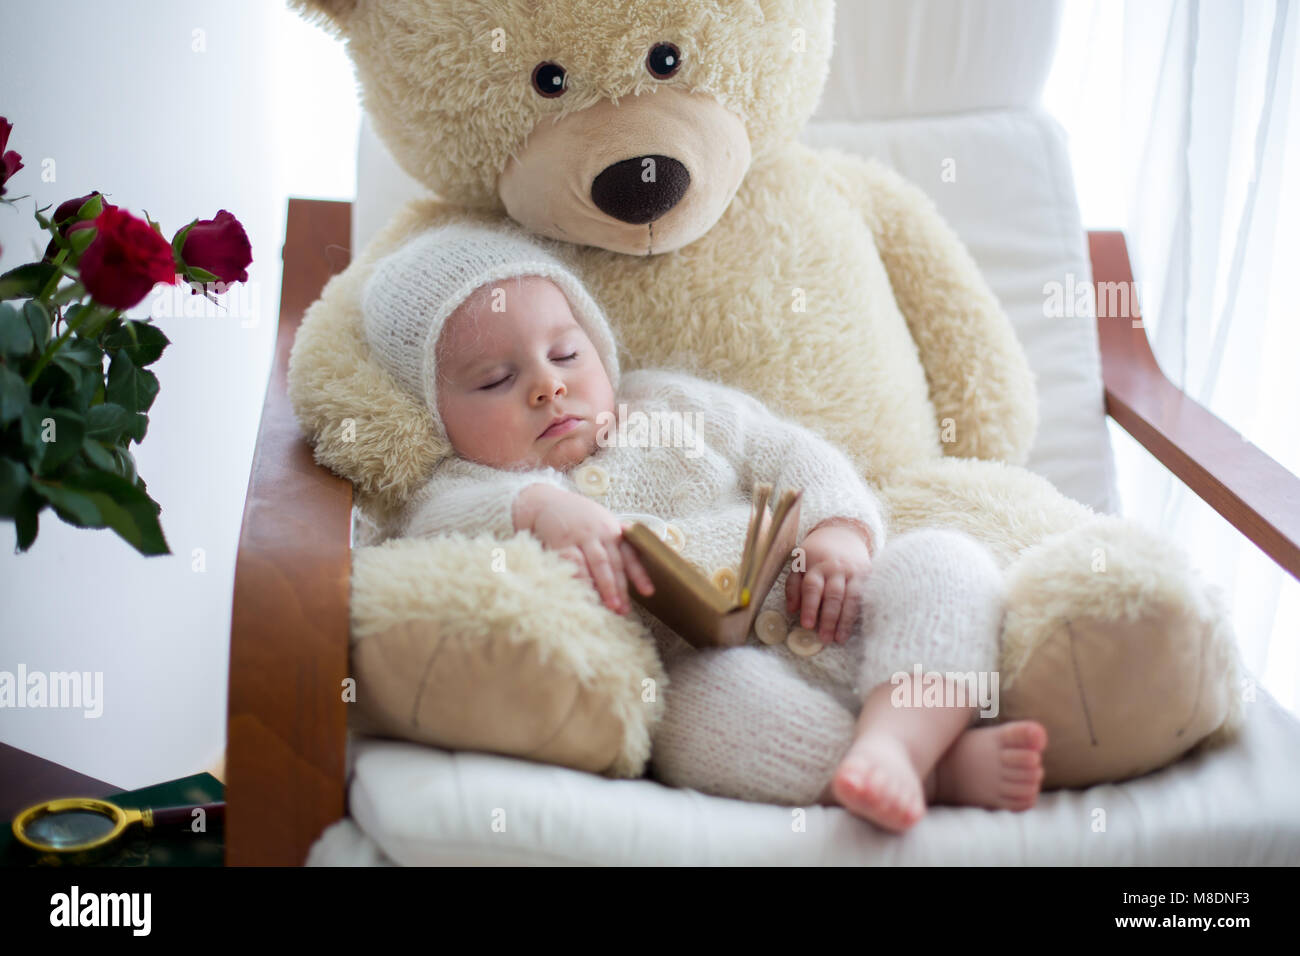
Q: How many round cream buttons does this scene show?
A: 5